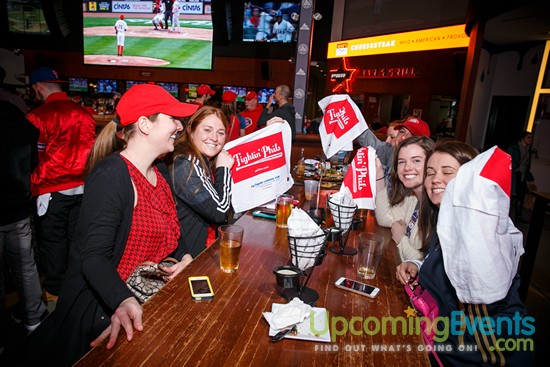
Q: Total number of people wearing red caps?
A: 5